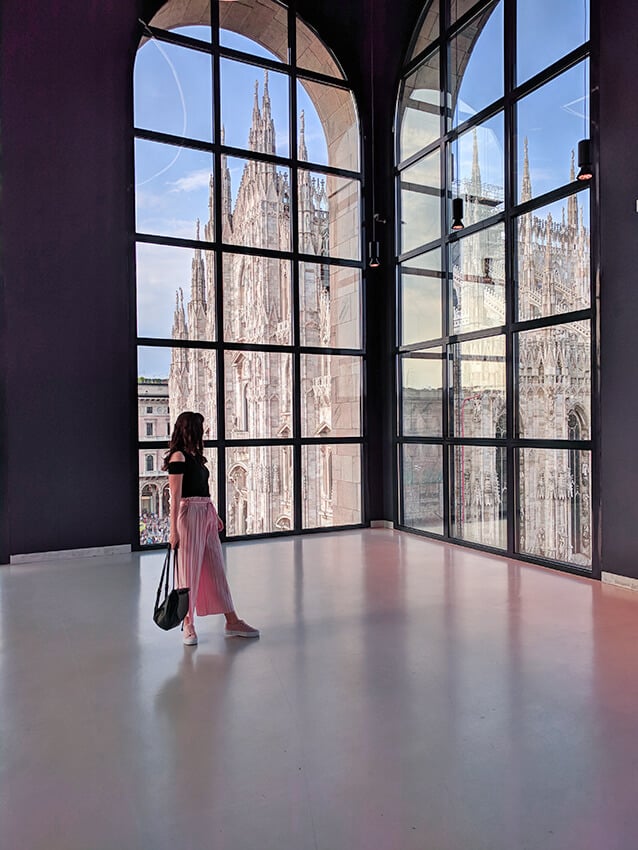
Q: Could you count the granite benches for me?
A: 0